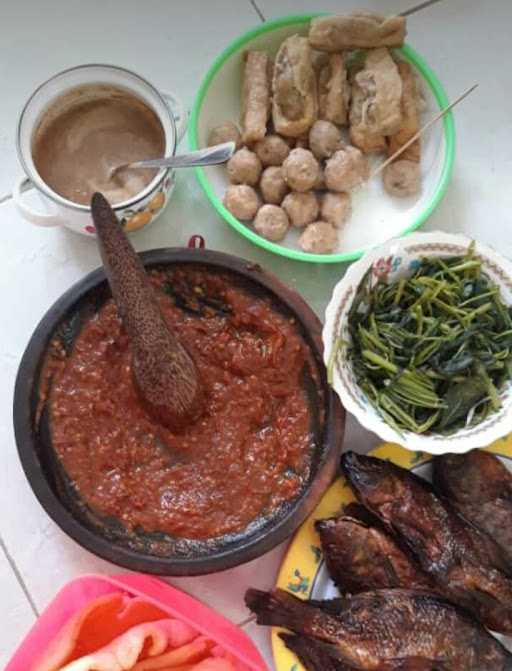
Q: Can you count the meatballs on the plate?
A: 13